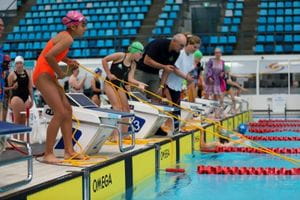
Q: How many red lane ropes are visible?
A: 6